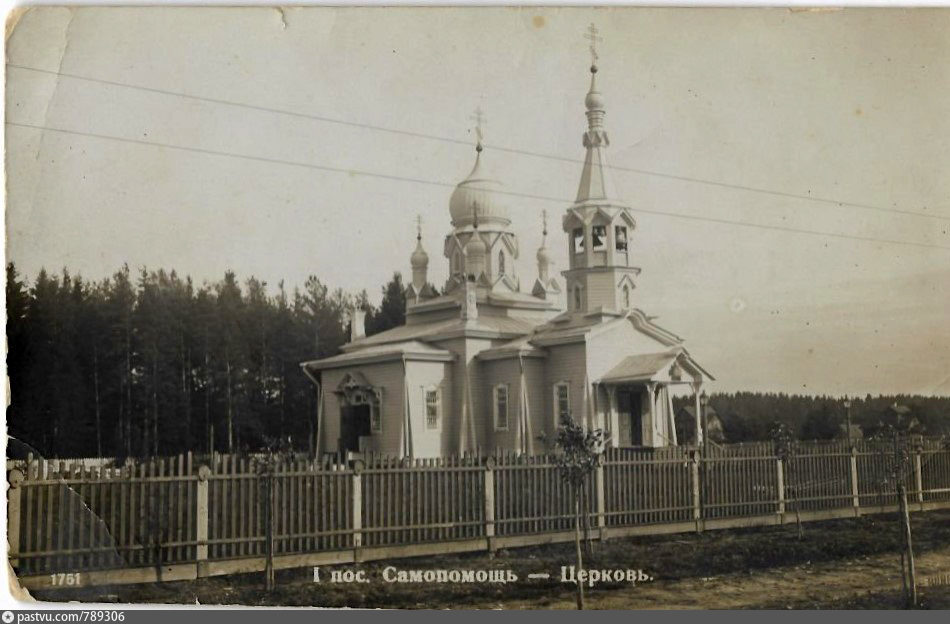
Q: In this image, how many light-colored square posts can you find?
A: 9